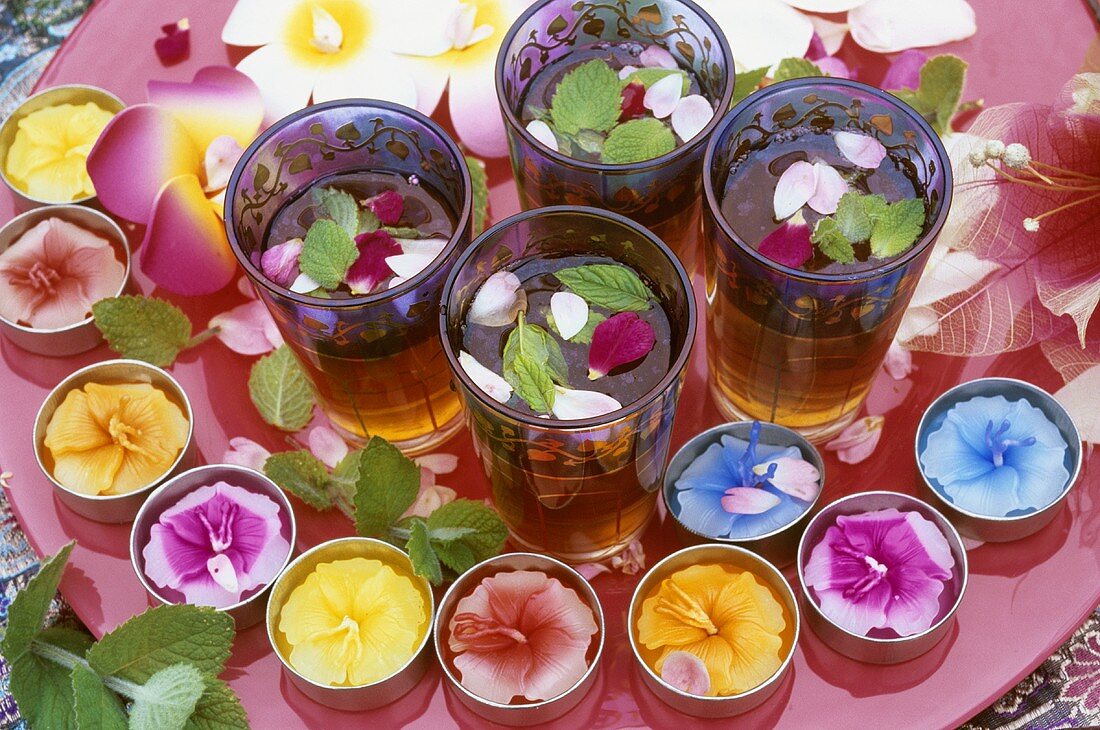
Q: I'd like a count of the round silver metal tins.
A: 10